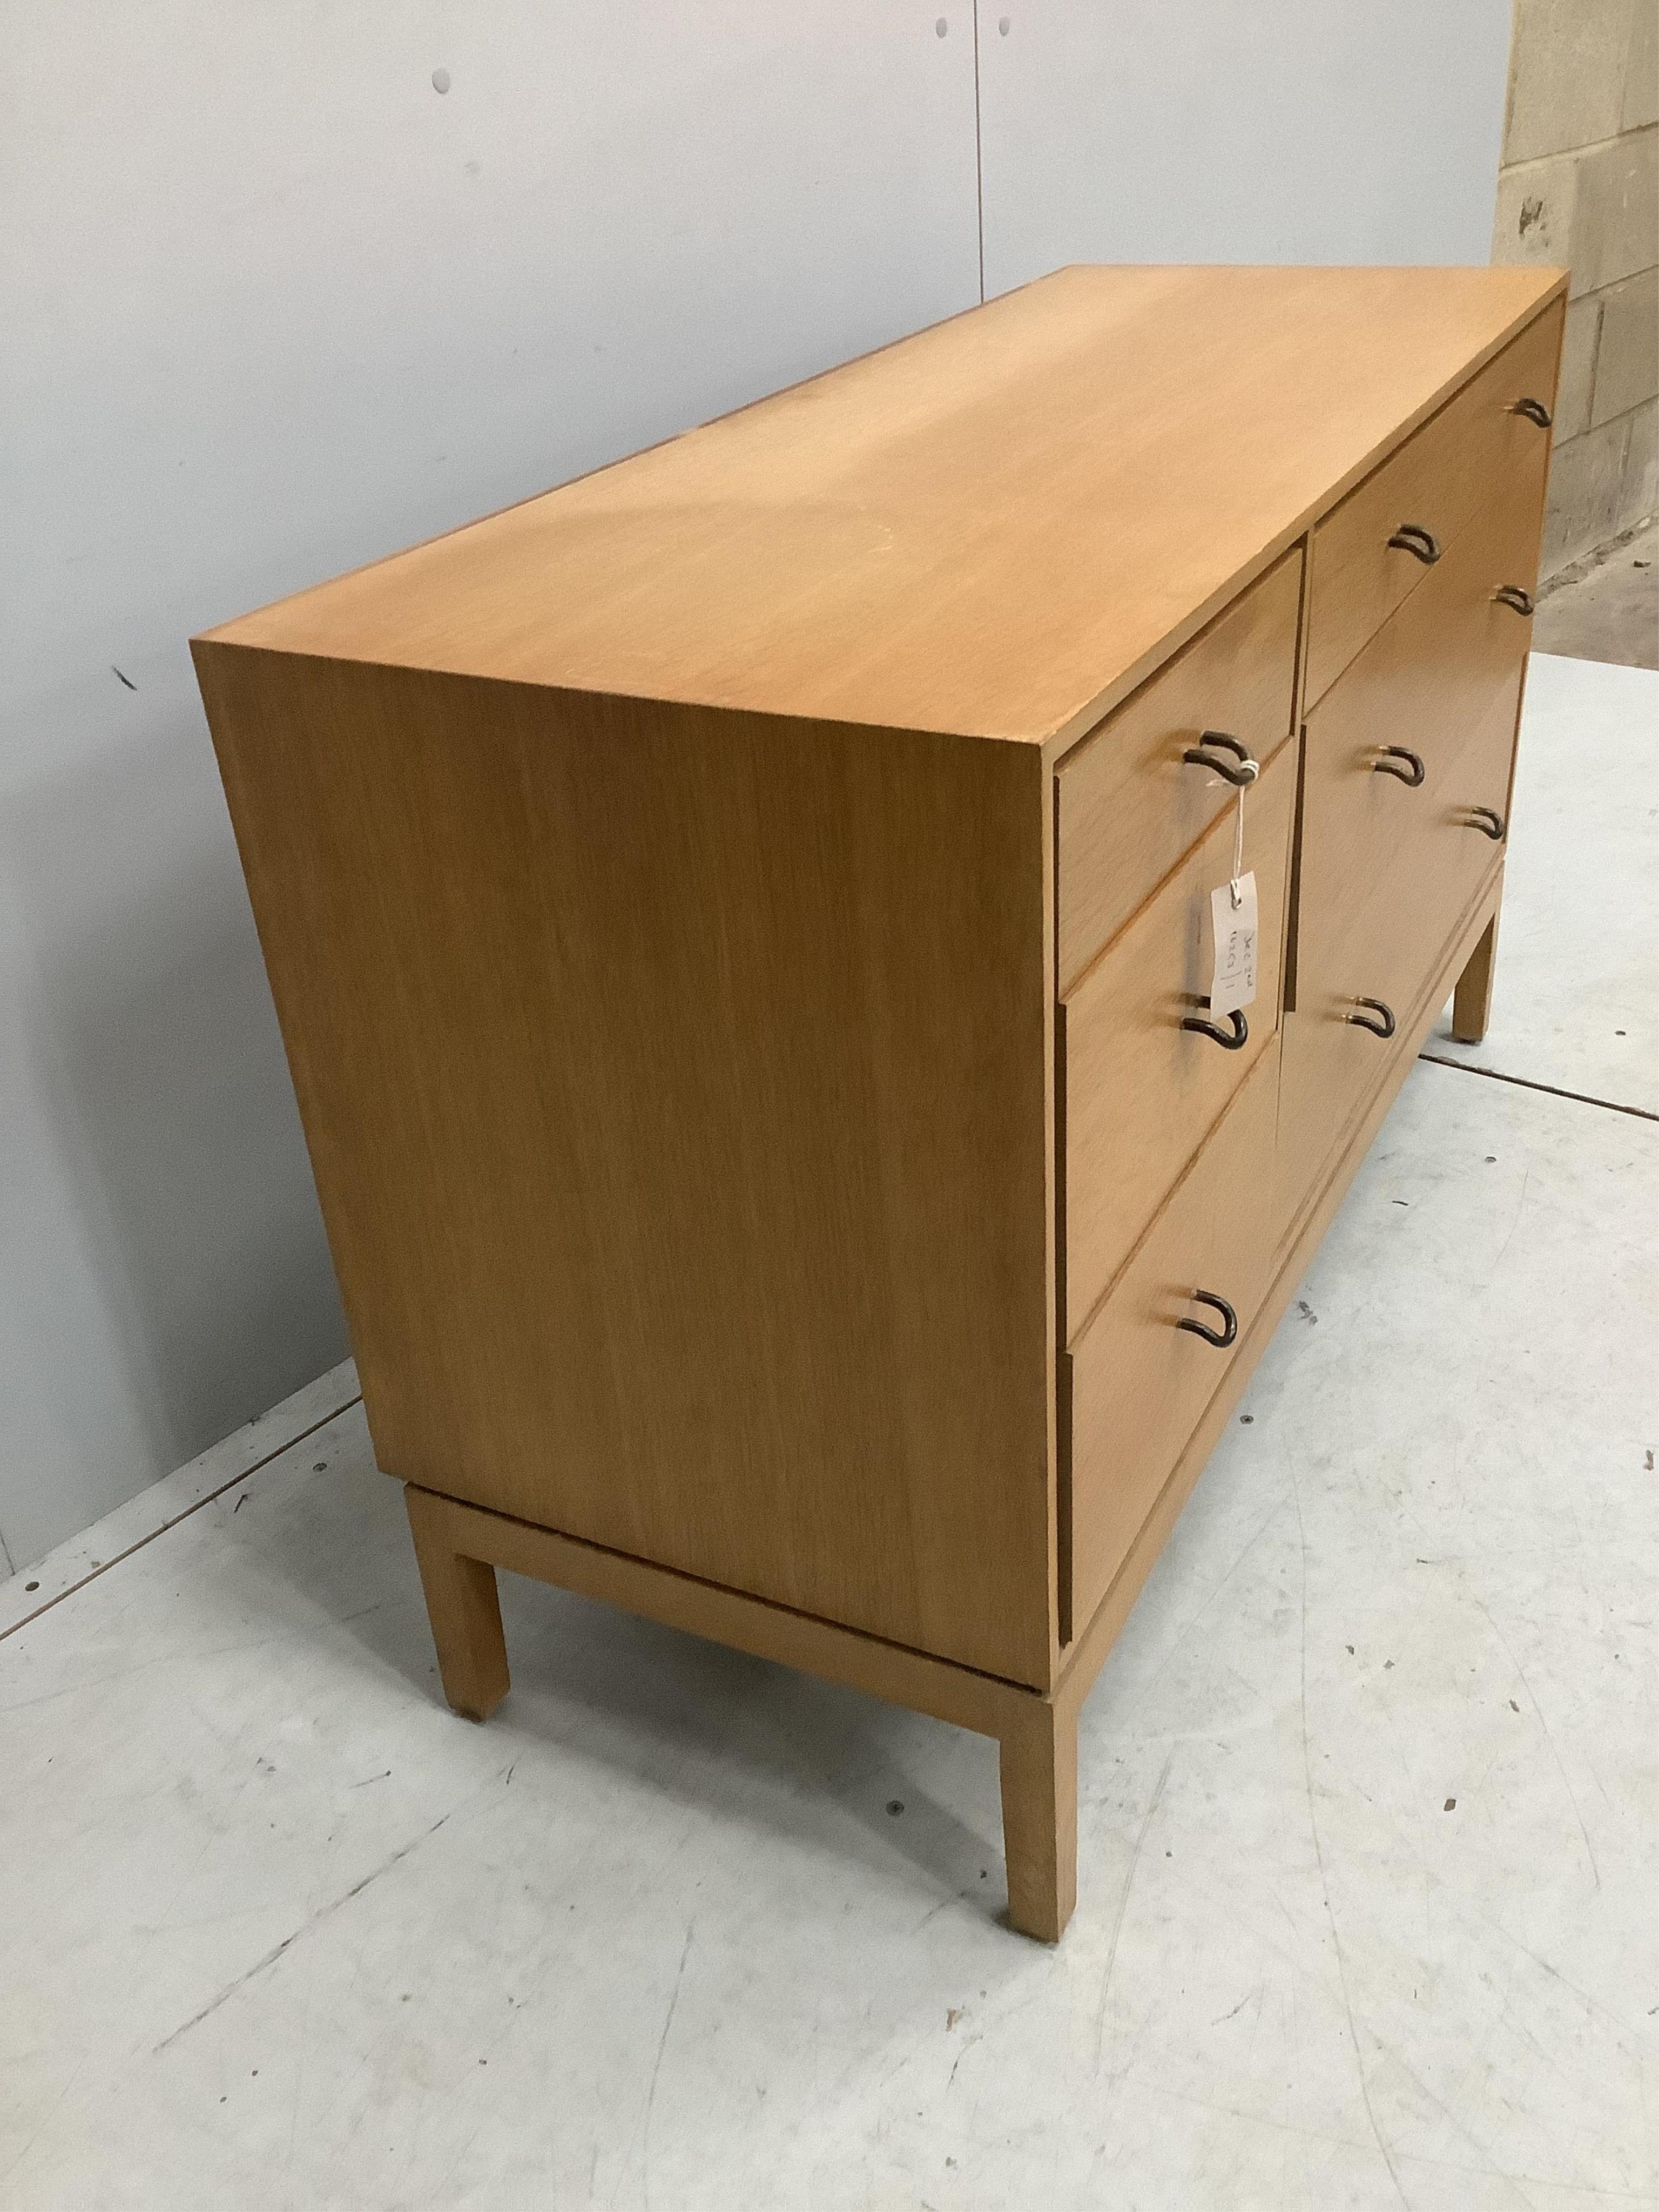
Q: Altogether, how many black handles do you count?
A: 9